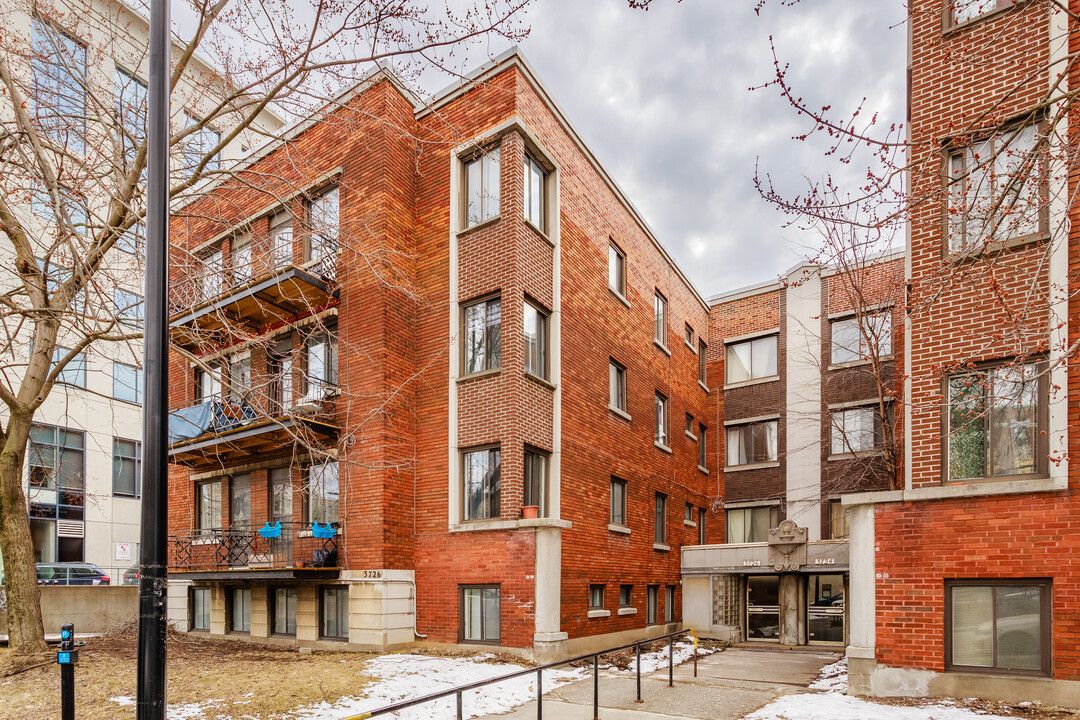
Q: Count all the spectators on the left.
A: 0